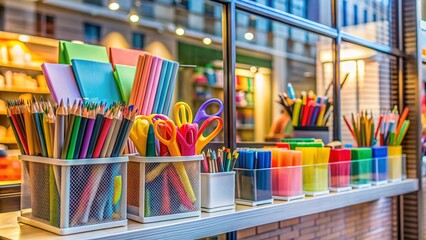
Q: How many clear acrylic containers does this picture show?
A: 7